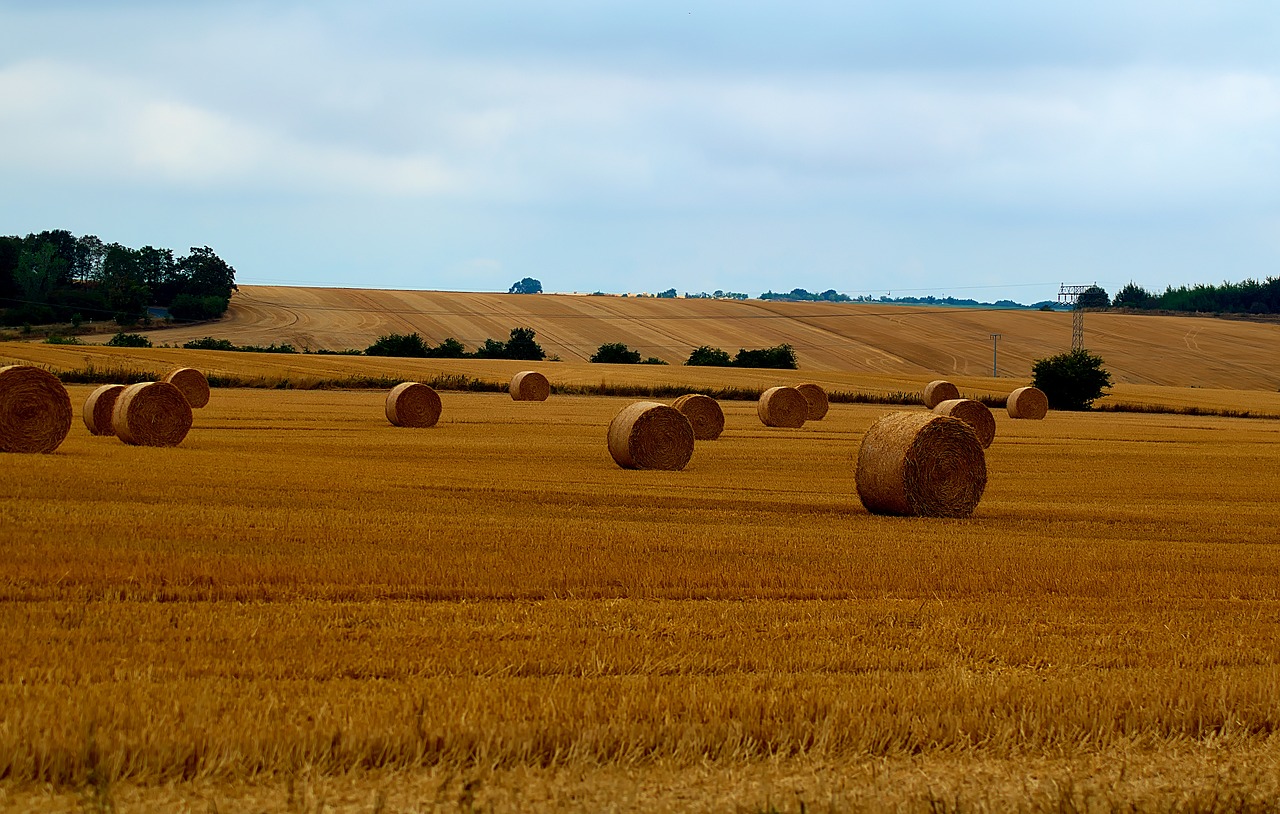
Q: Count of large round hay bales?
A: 14